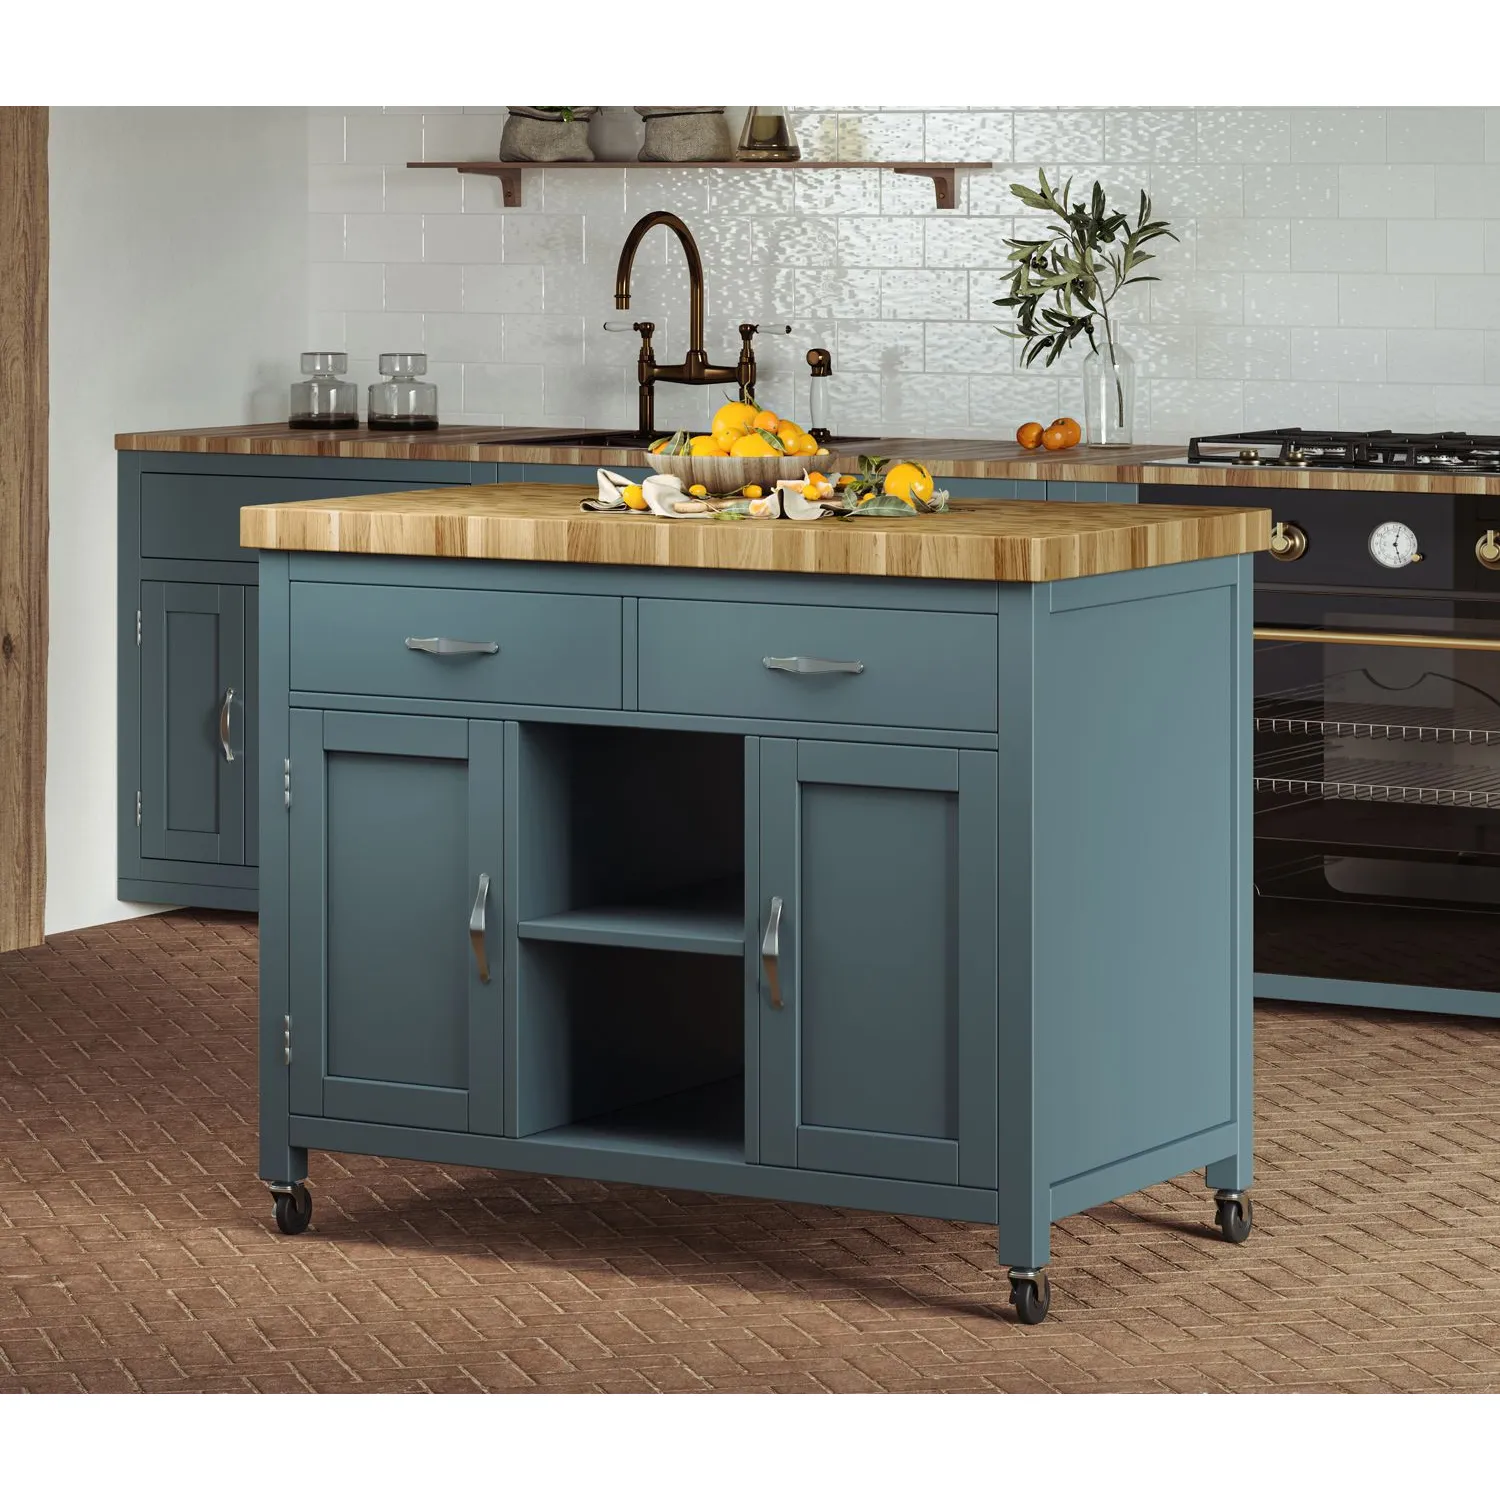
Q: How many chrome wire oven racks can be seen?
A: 2